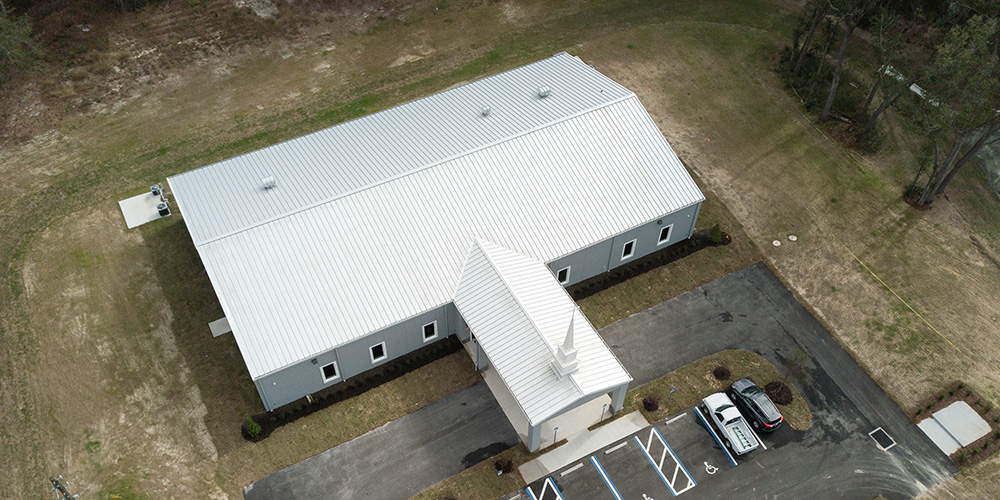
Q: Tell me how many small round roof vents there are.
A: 3